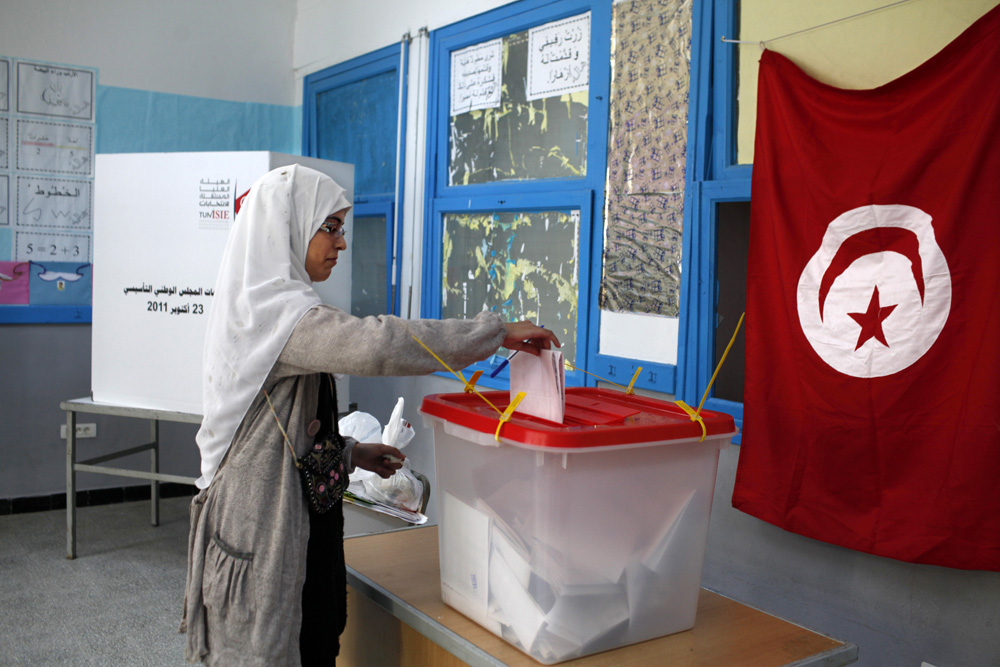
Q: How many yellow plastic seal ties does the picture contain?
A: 4